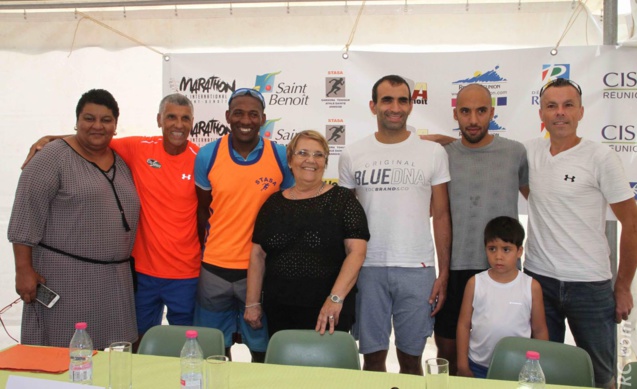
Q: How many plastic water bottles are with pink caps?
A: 3